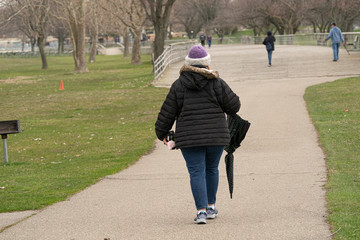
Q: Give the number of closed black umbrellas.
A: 1